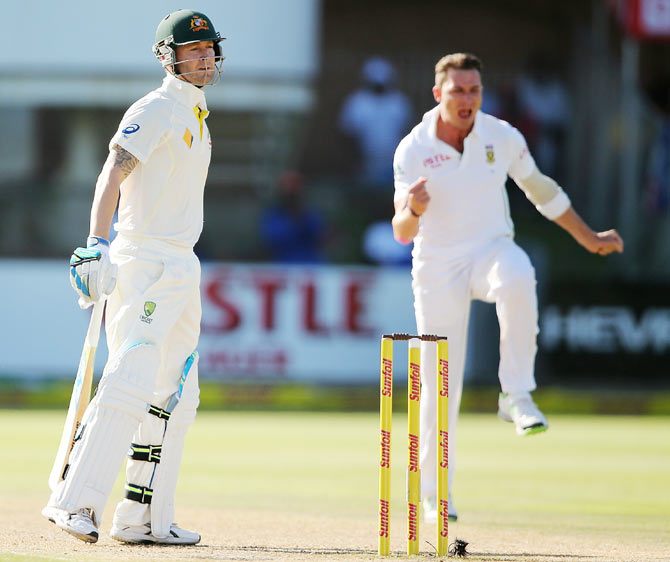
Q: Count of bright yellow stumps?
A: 3